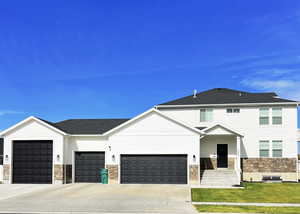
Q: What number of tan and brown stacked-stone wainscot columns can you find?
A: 4